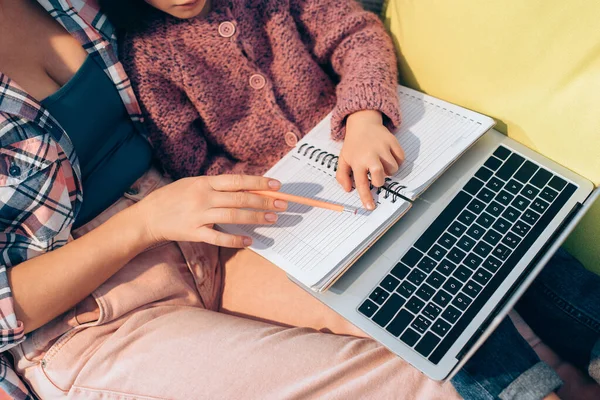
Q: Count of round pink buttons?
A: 3